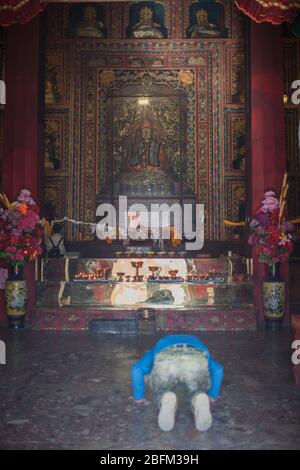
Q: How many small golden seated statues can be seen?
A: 3